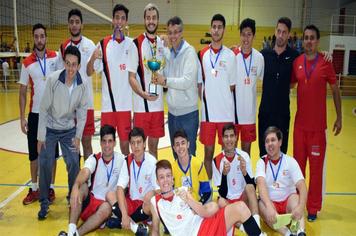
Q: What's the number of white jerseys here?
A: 11